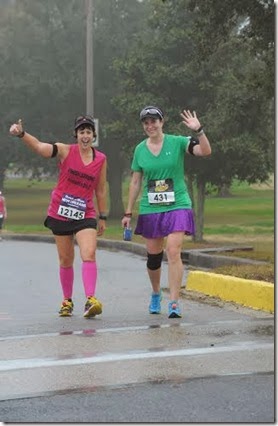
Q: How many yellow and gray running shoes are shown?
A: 2